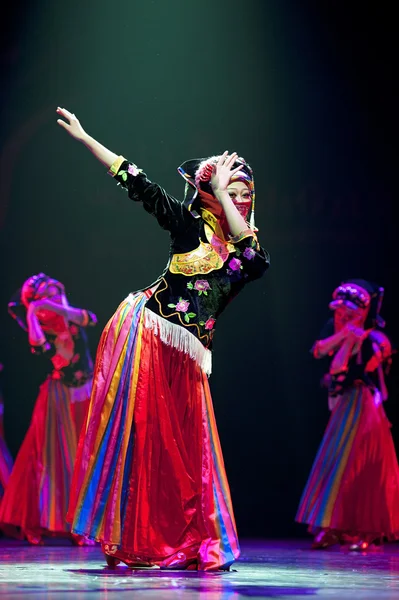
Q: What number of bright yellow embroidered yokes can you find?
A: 1